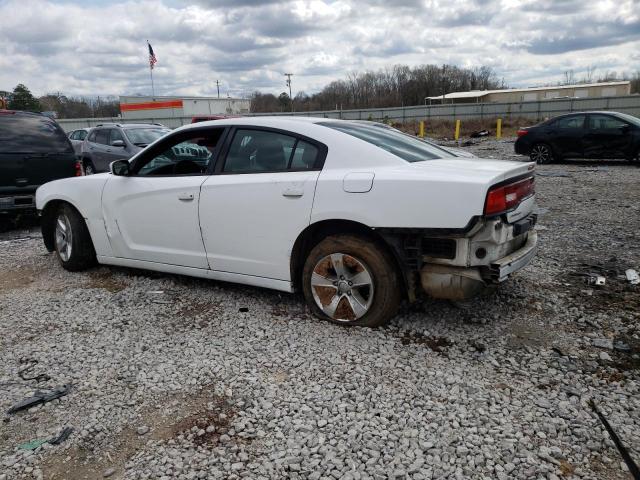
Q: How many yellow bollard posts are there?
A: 3